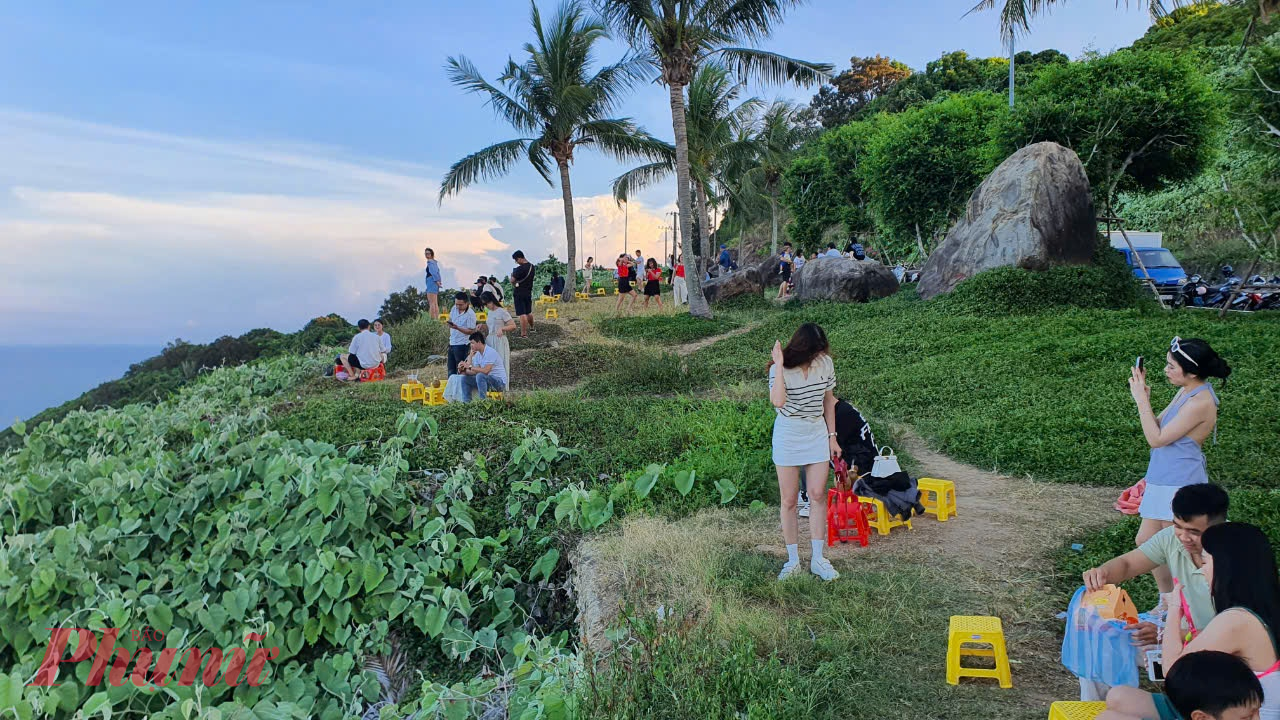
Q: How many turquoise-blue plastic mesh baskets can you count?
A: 0